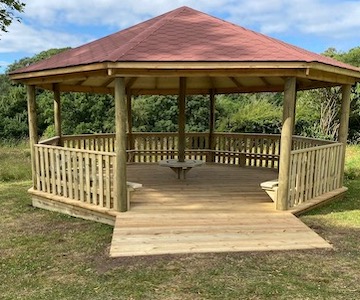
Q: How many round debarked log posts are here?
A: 8